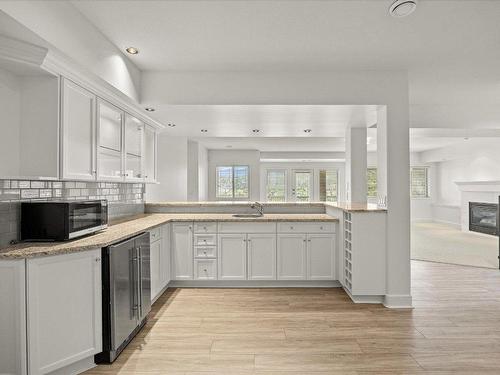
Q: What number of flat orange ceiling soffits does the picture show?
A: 0